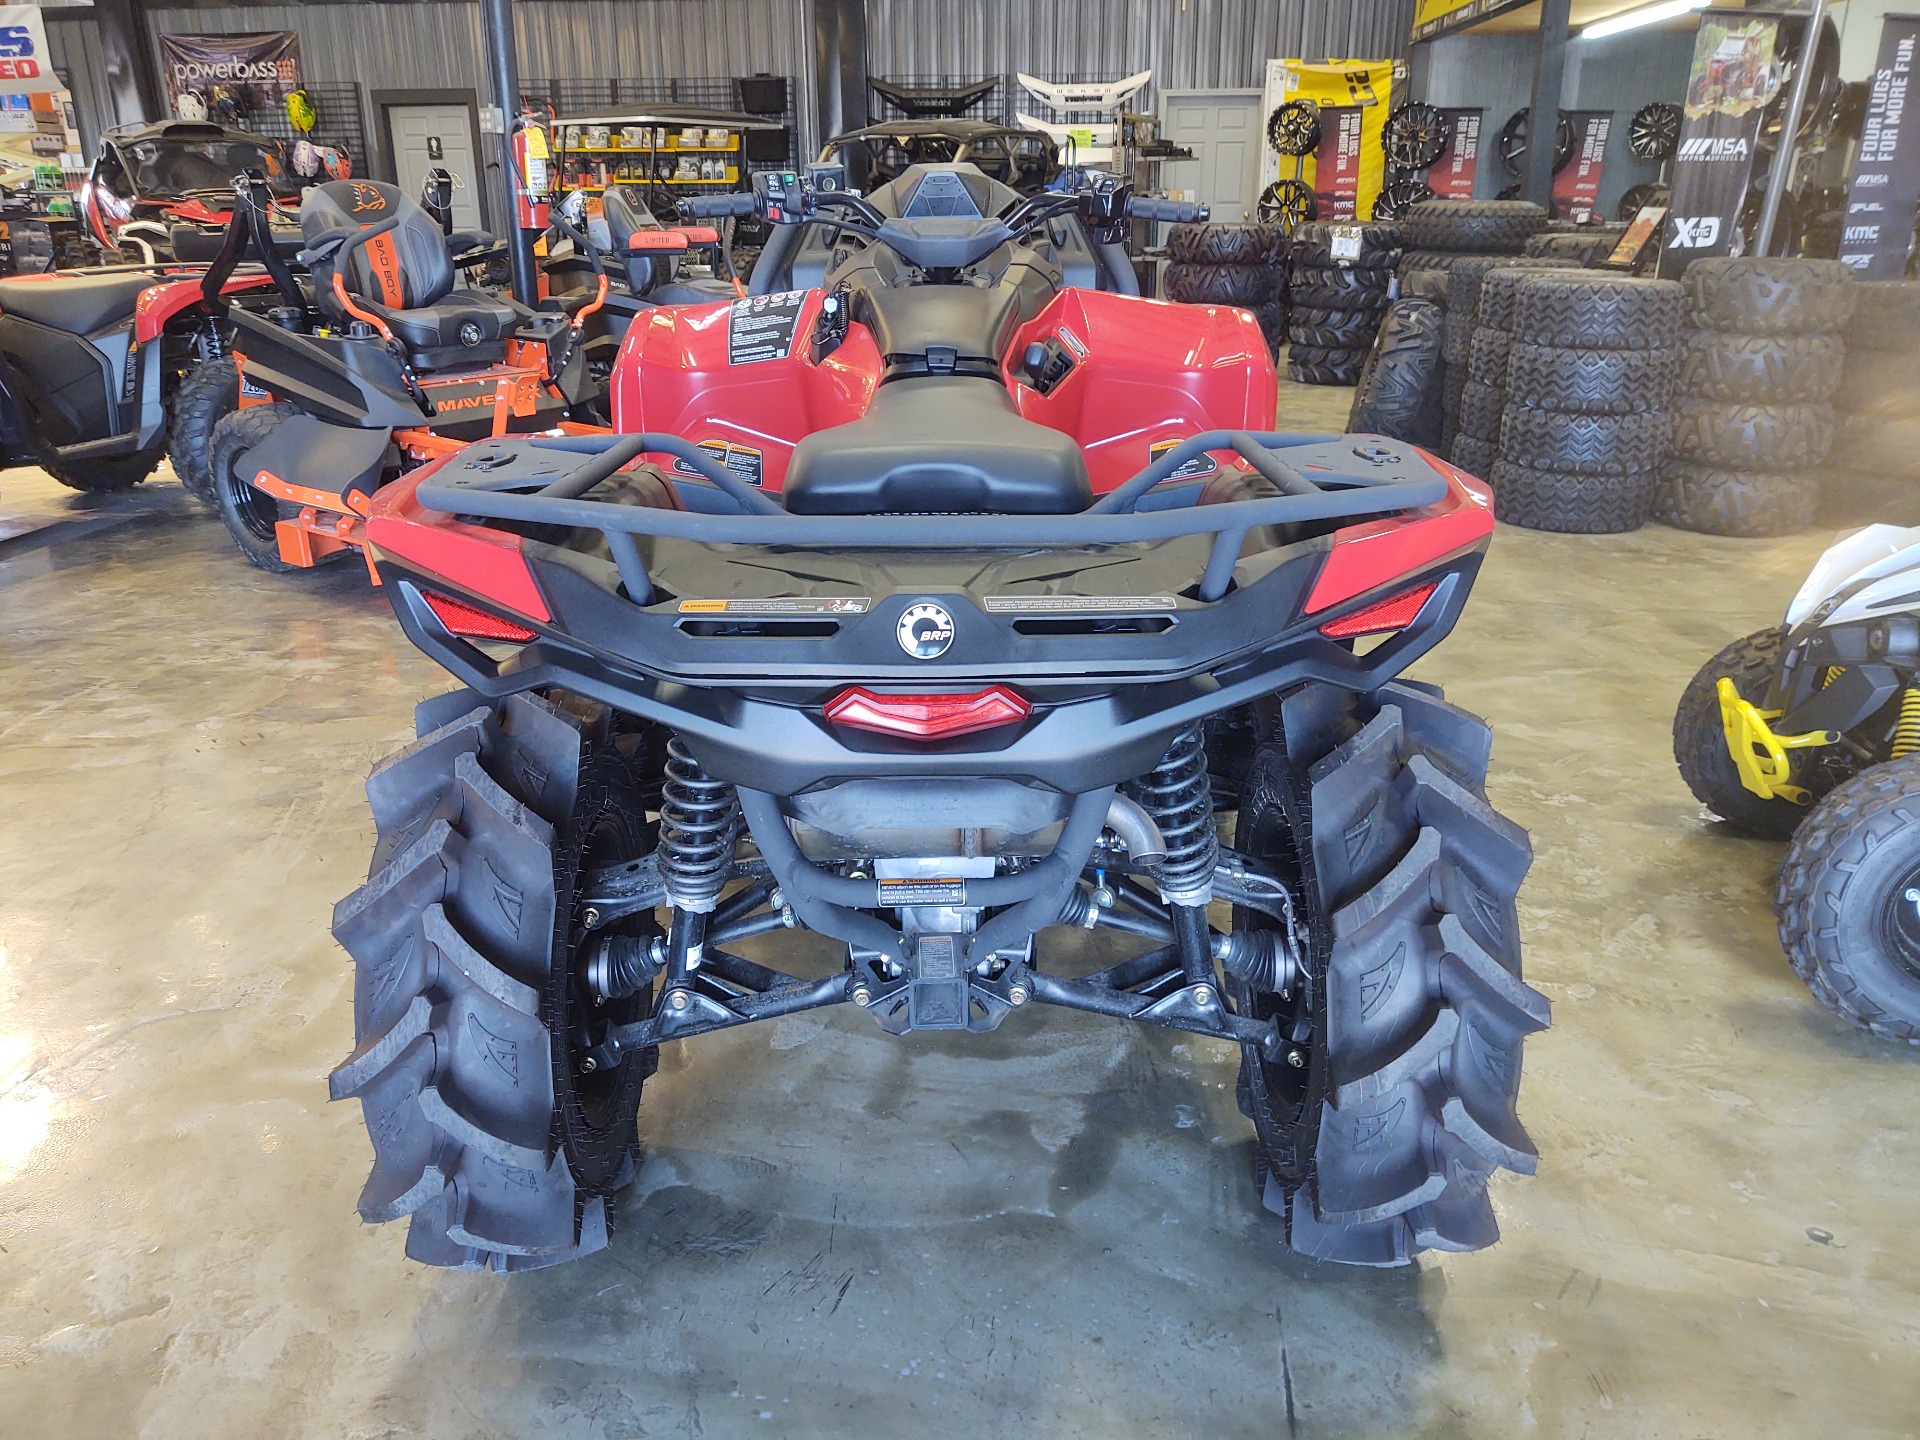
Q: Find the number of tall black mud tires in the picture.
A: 2